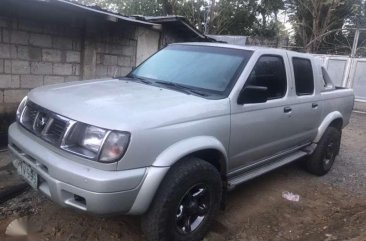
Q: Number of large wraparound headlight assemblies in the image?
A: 2